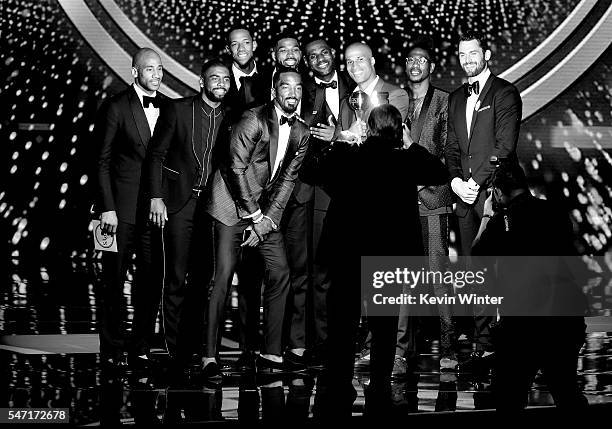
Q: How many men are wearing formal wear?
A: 9